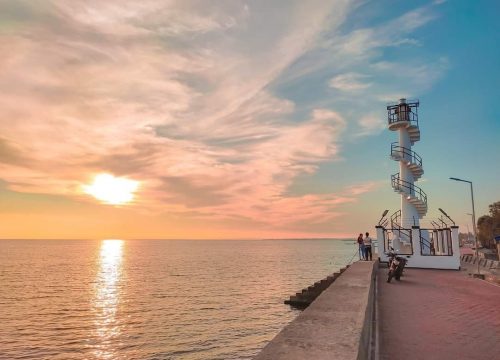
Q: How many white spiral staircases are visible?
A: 1